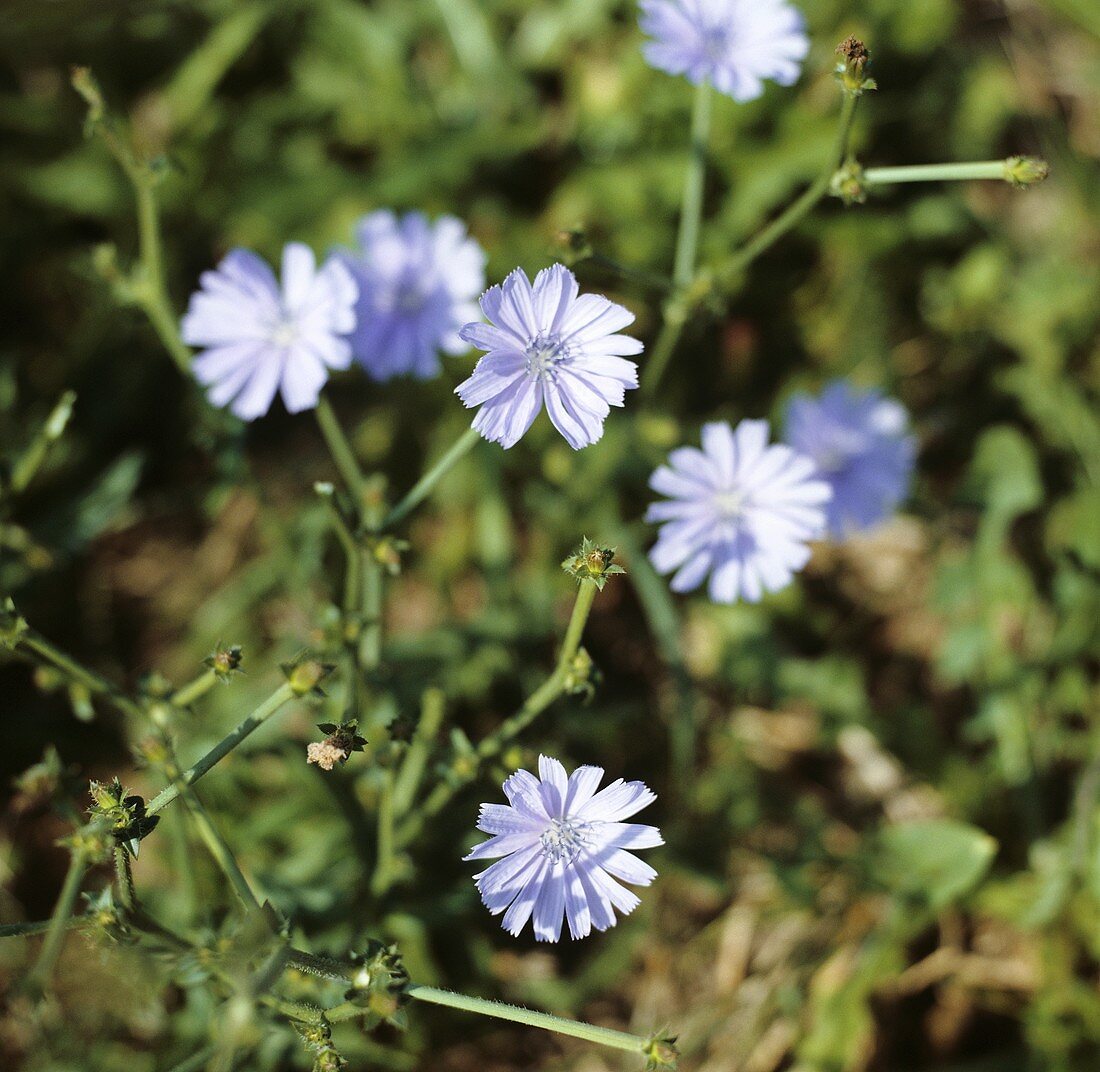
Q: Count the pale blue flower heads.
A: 7